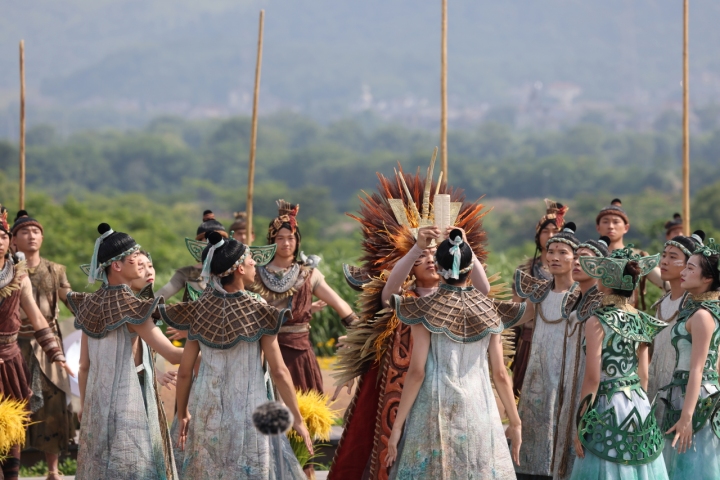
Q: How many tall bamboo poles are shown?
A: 4